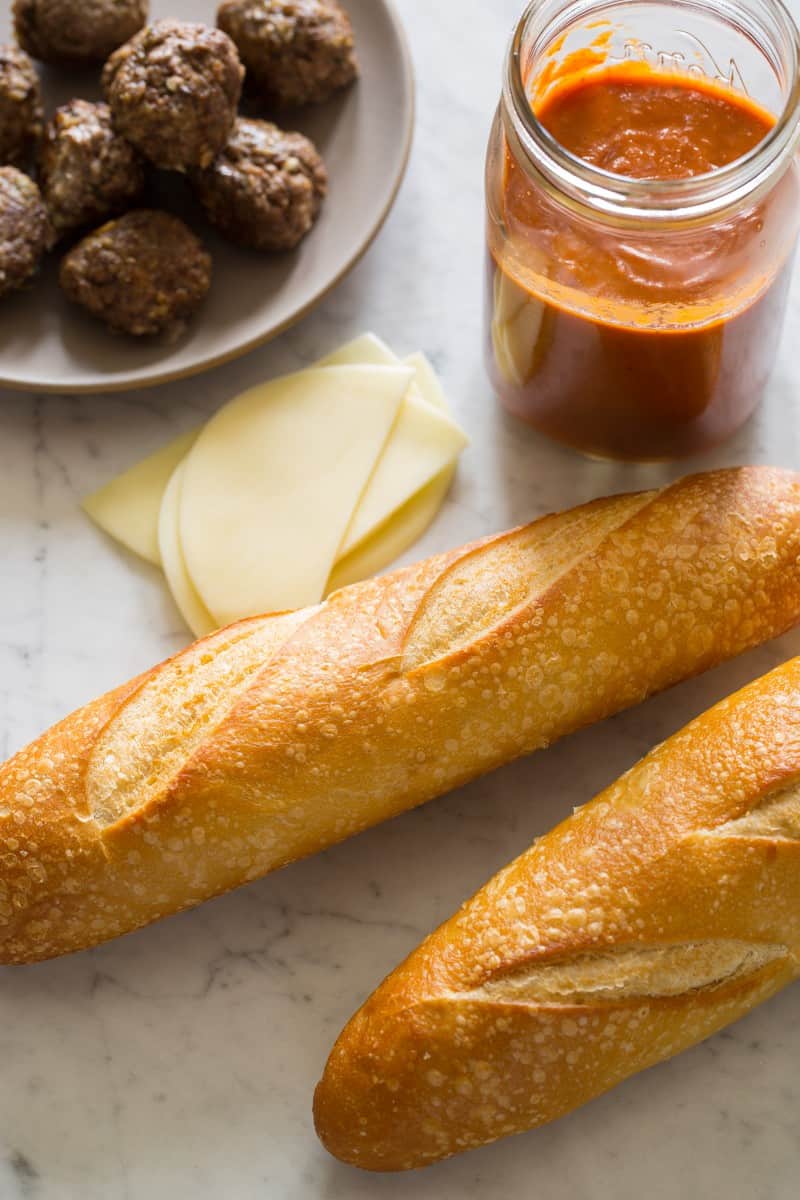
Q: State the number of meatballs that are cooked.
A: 8